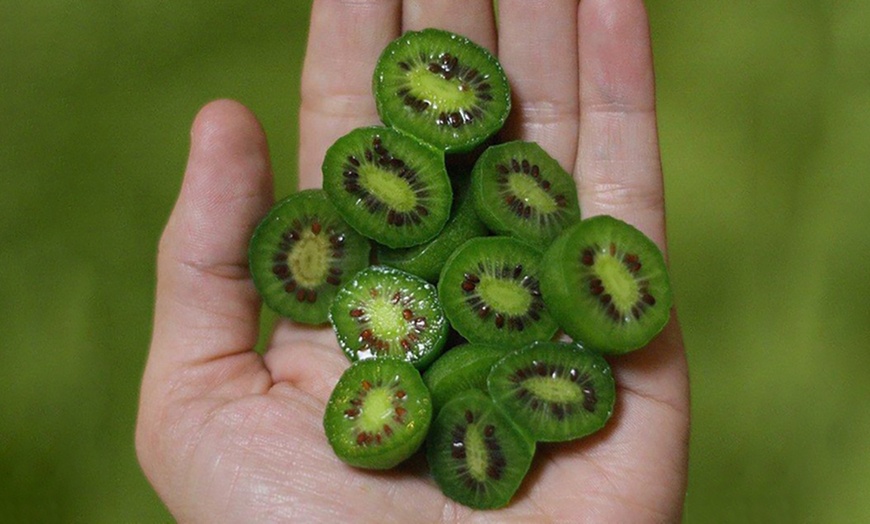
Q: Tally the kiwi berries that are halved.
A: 10